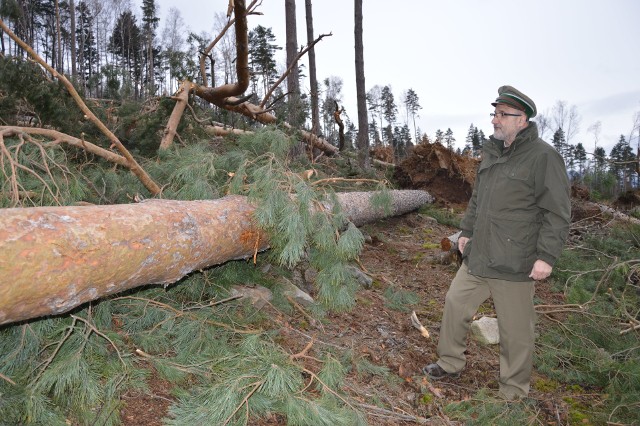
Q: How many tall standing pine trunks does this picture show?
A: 3